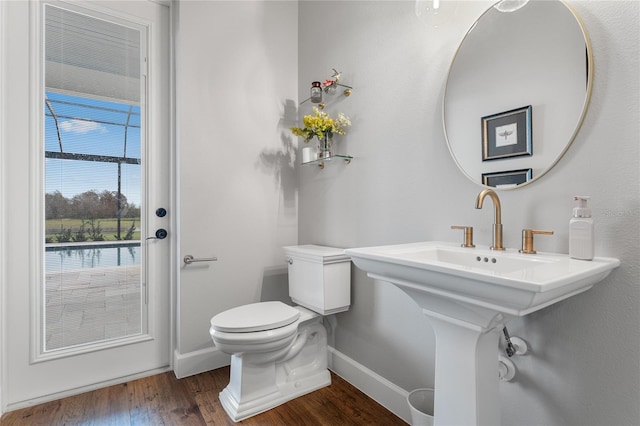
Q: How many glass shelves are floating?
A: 2